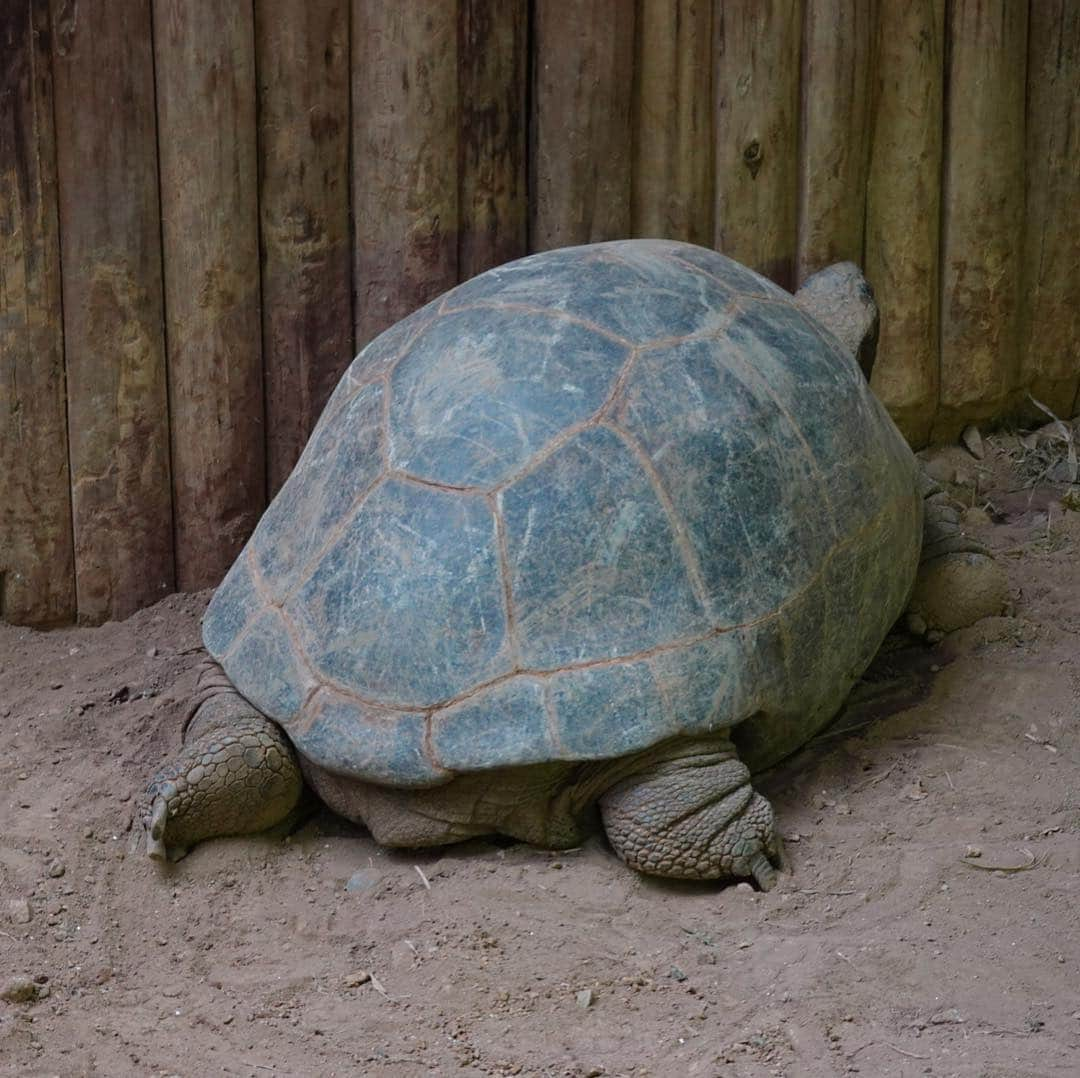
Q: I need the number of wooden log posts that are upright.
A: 13